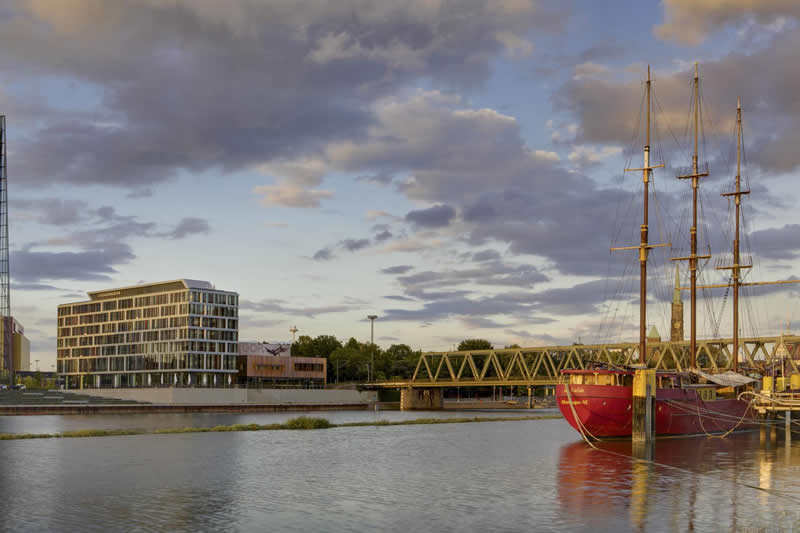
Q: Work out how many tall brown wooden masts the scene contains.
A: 3